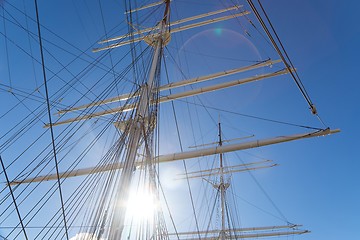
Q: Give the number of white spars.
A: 11